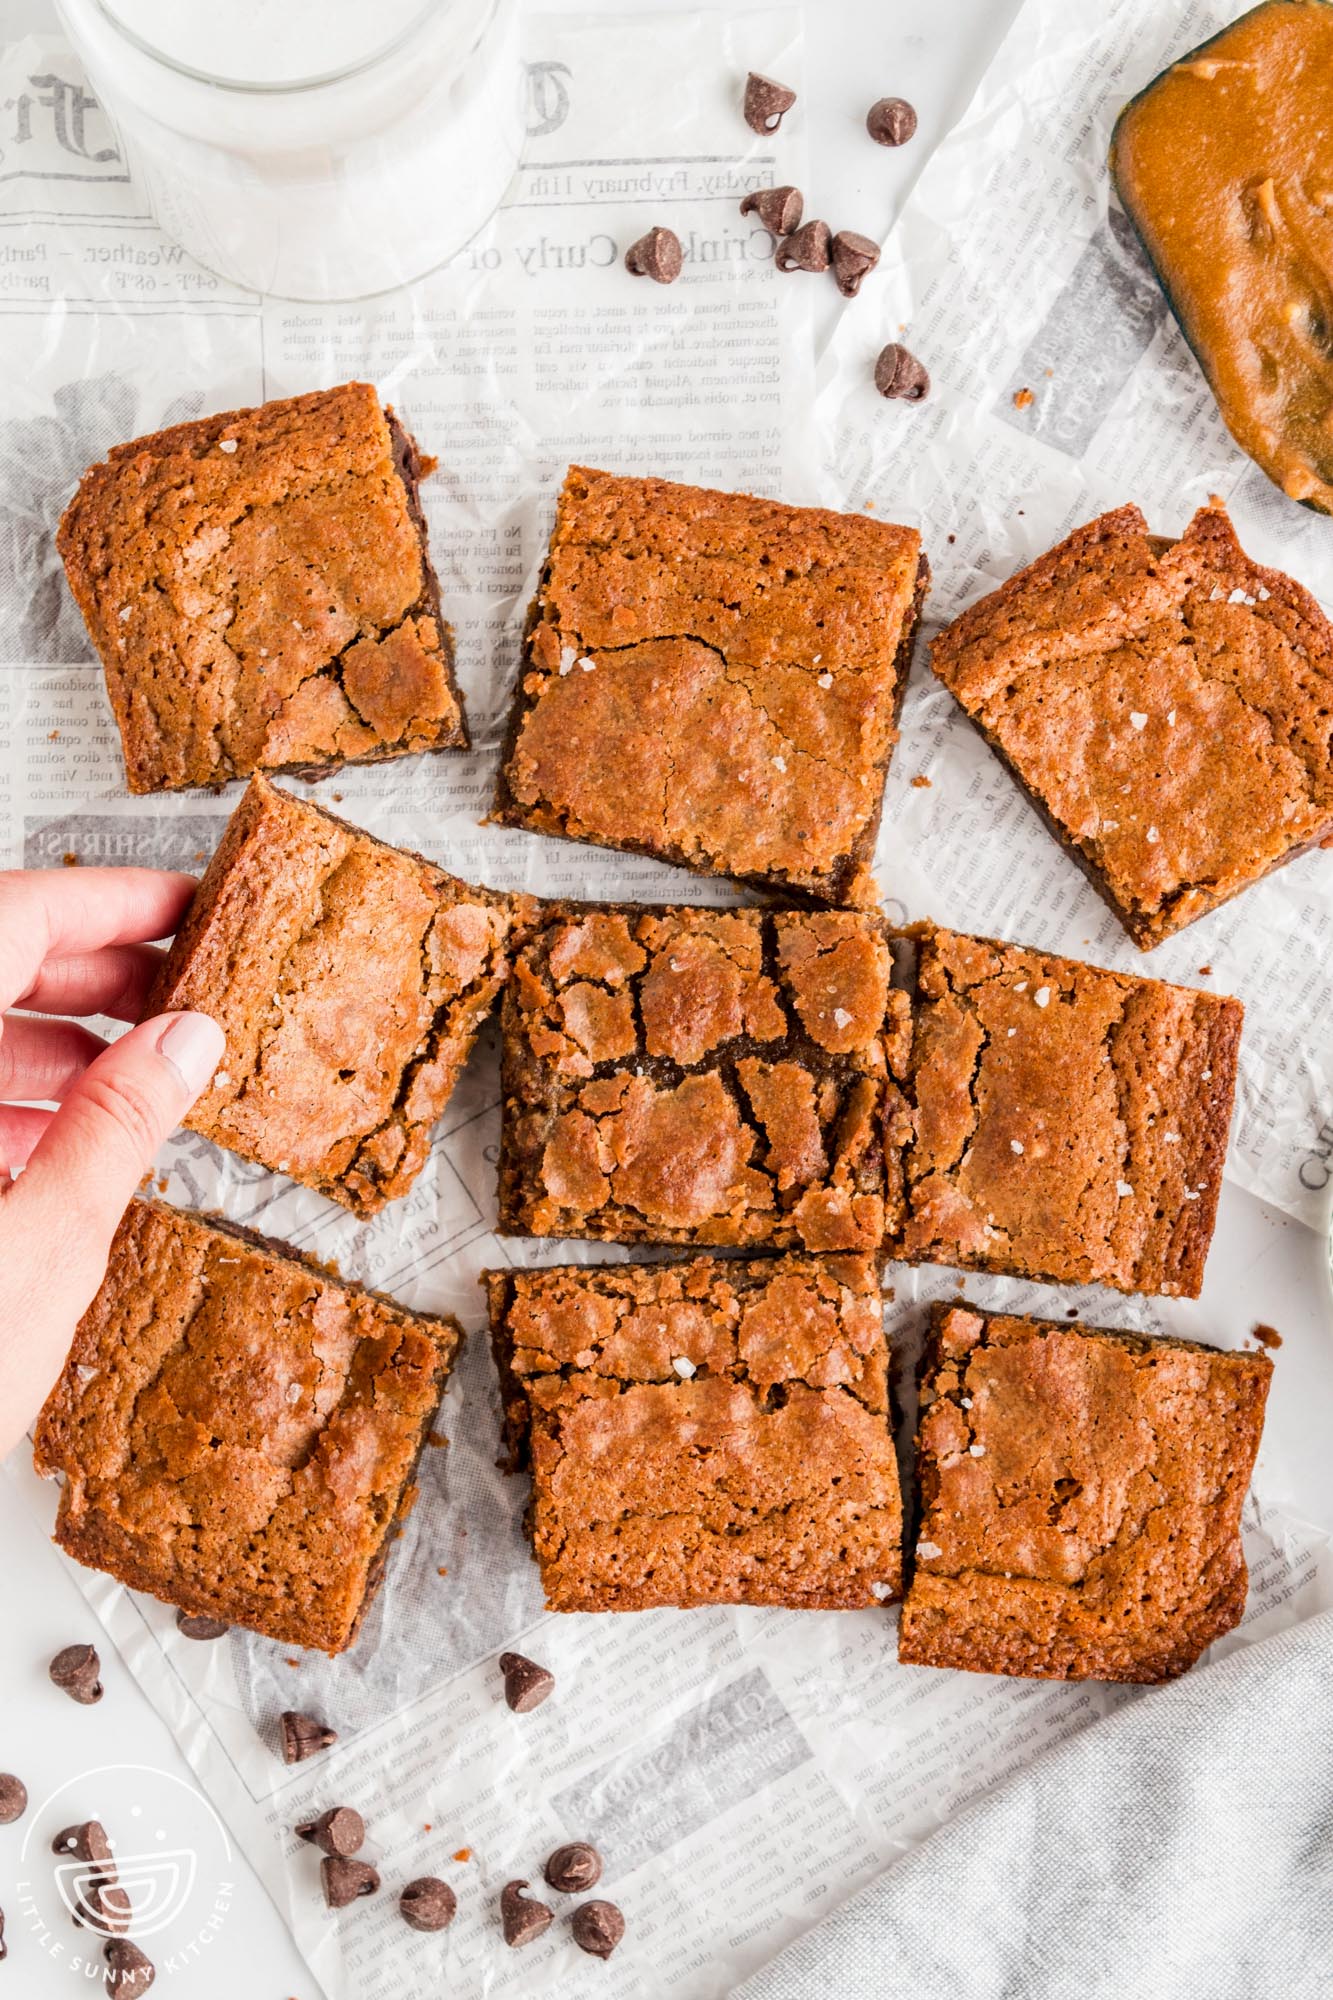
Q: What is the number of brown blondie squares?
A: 9